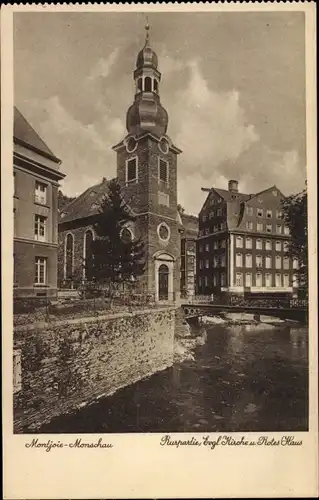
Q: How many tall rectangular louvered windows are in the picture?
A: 2